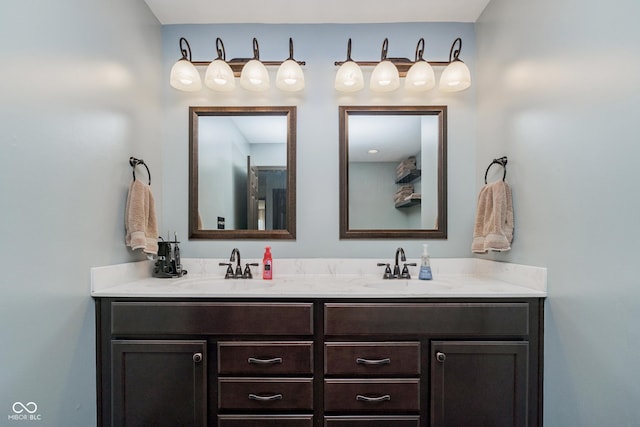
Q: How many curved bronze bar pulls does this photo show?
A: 4